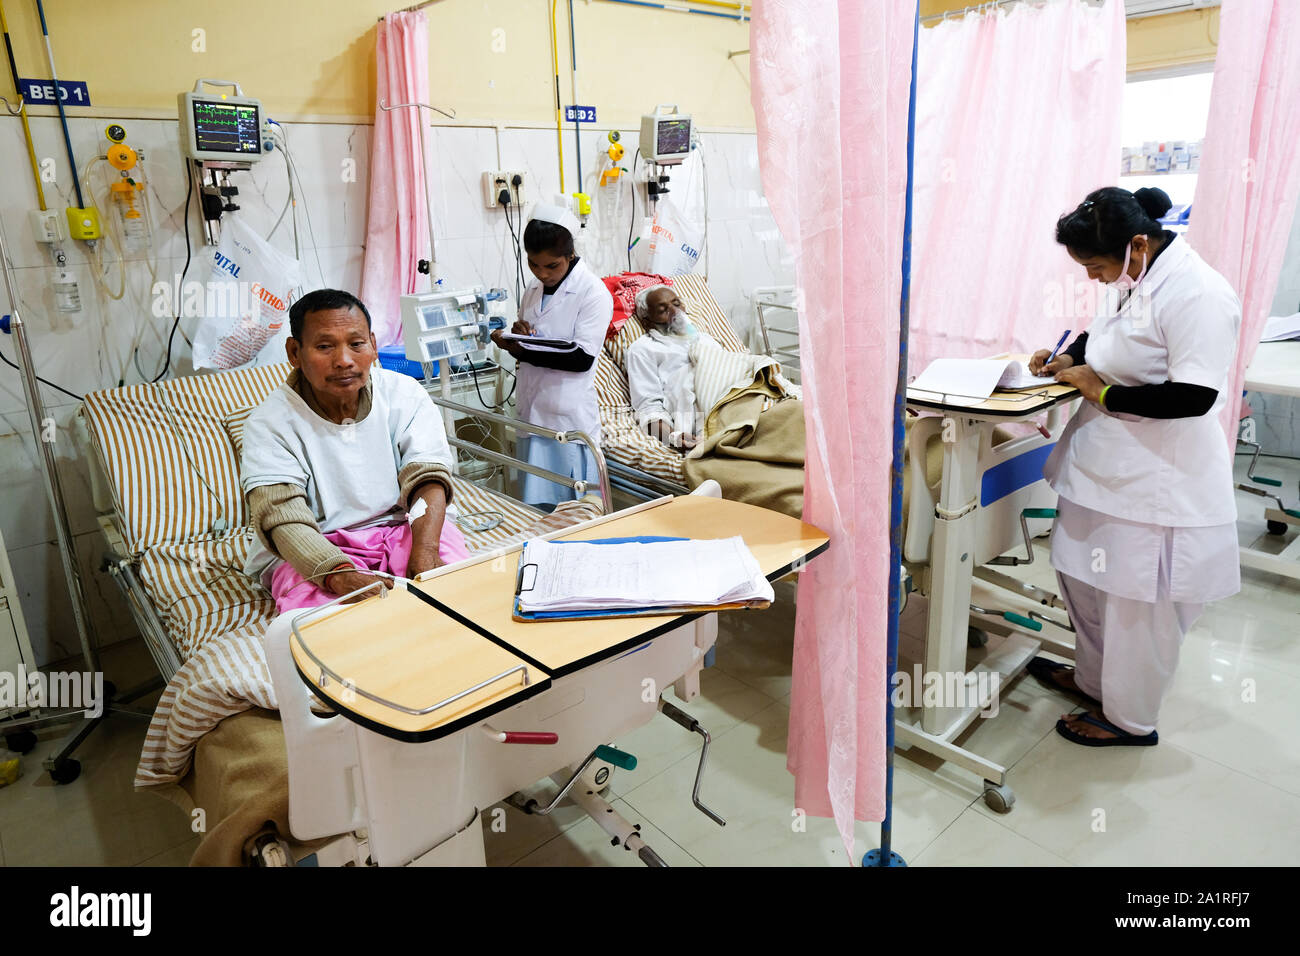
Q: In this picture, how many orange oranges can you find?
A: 0